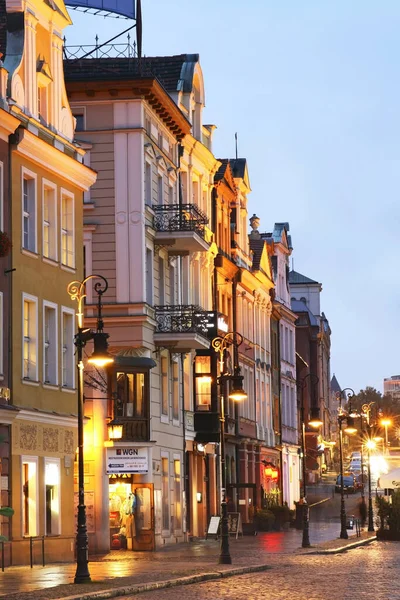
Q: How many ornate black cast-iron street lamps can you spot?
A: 5